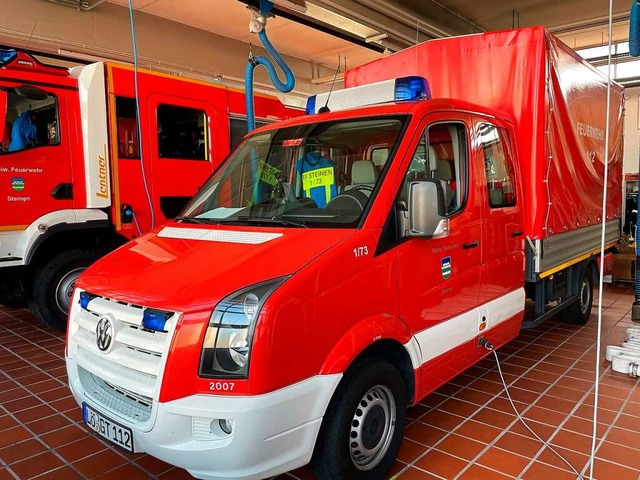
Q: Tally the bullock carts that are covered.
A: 0